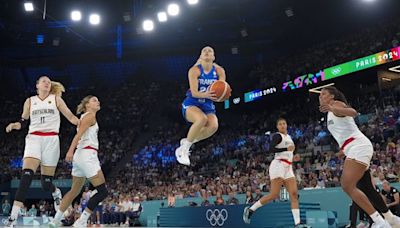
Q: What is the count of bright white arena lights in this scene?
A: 7